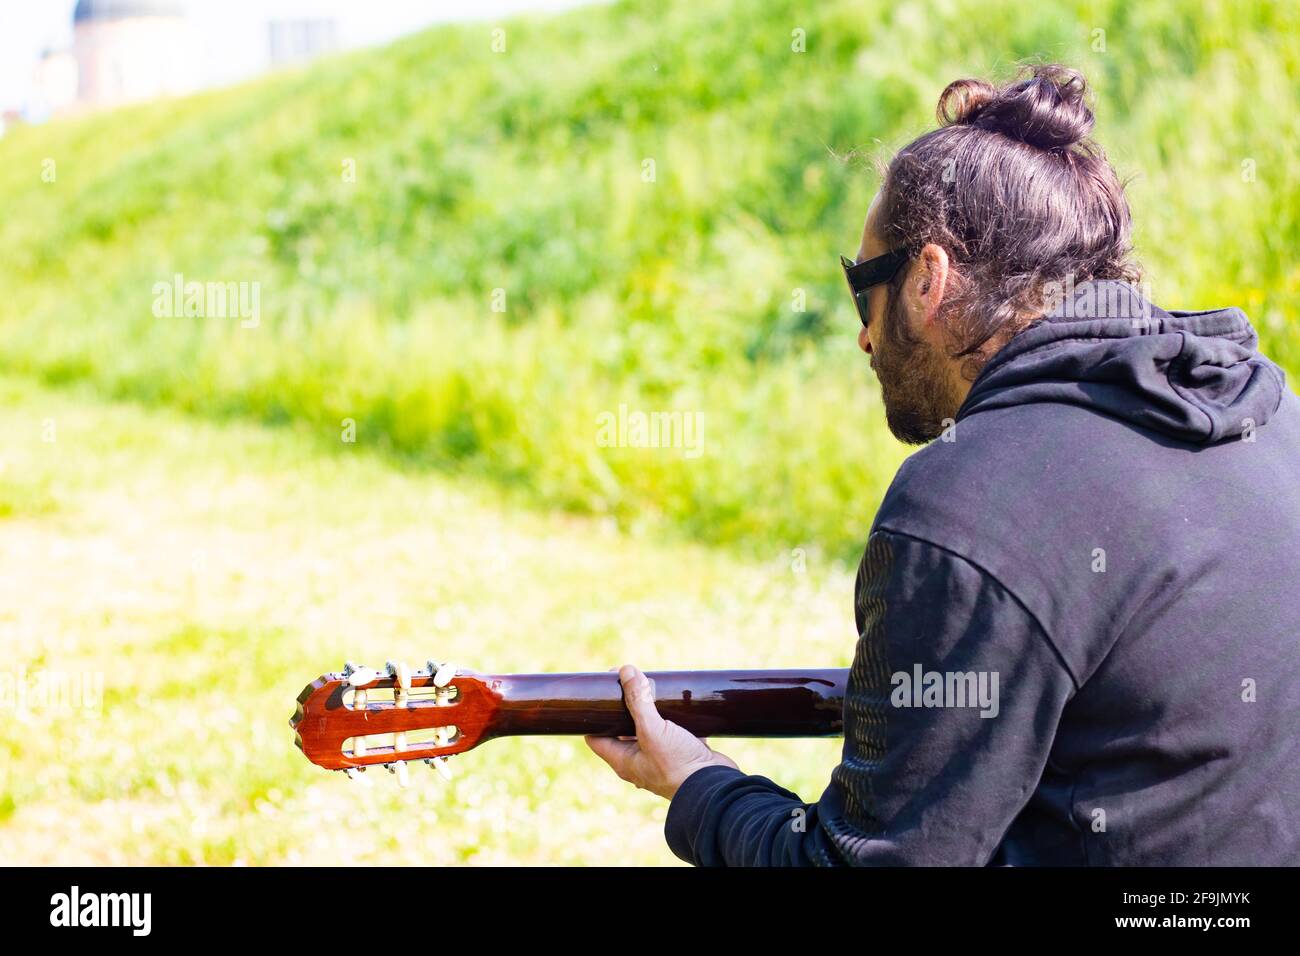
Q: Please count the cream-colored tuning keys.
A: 6